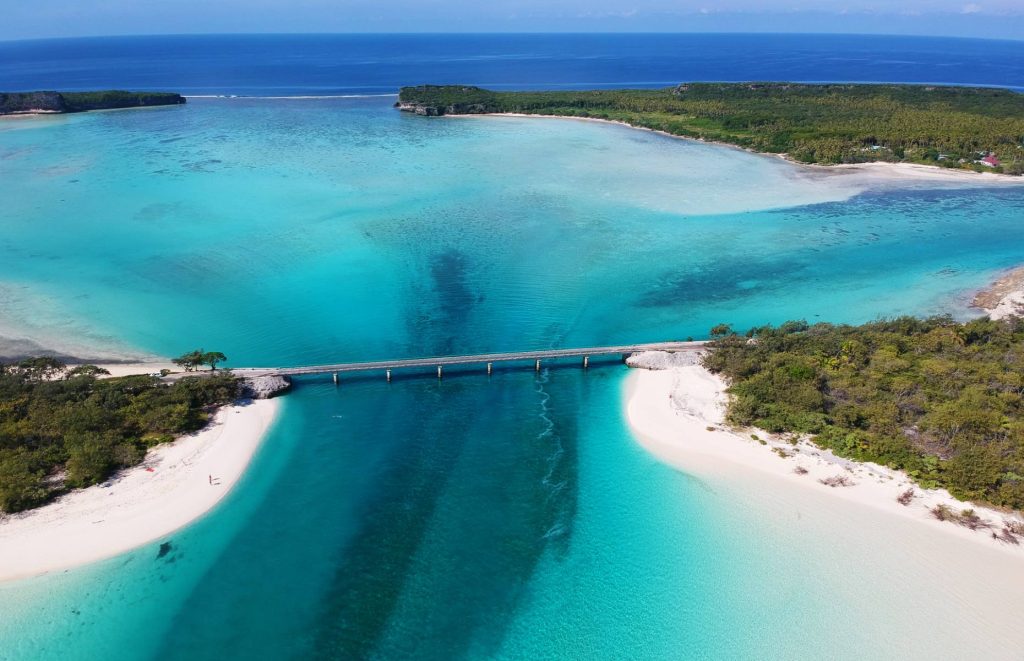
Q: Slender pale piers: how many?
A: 6